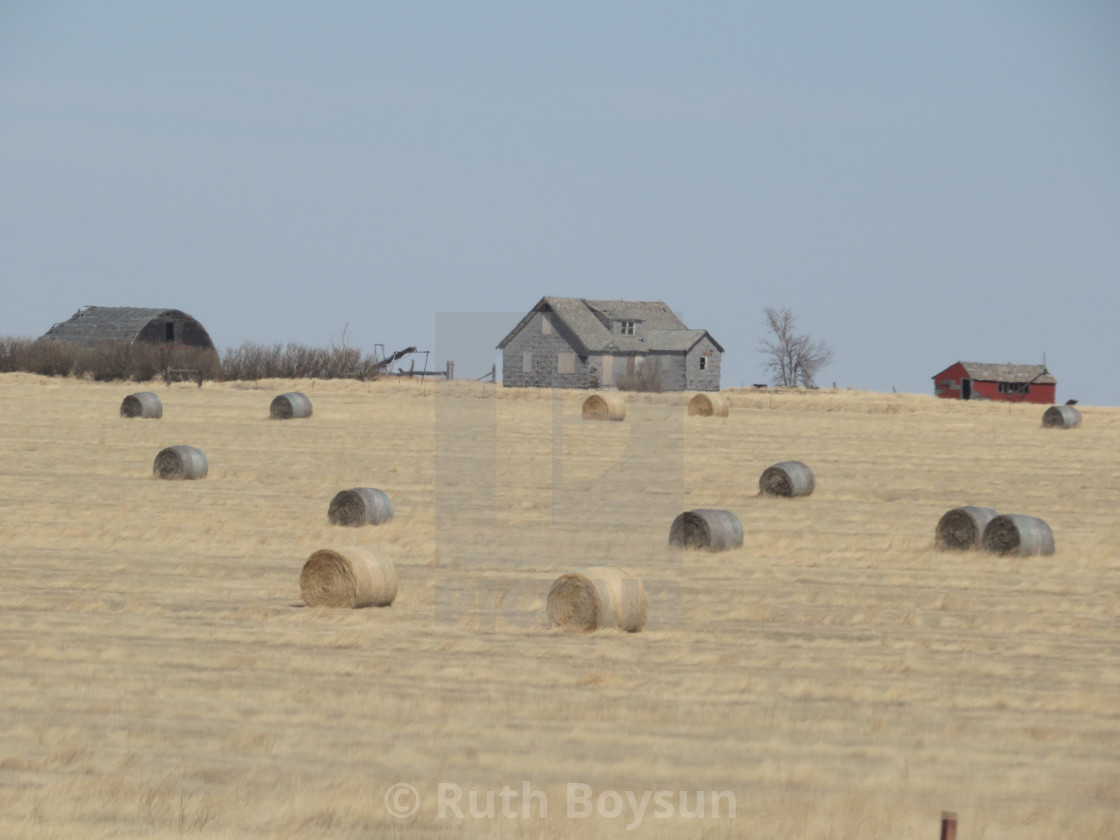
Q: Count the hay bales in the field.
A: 13